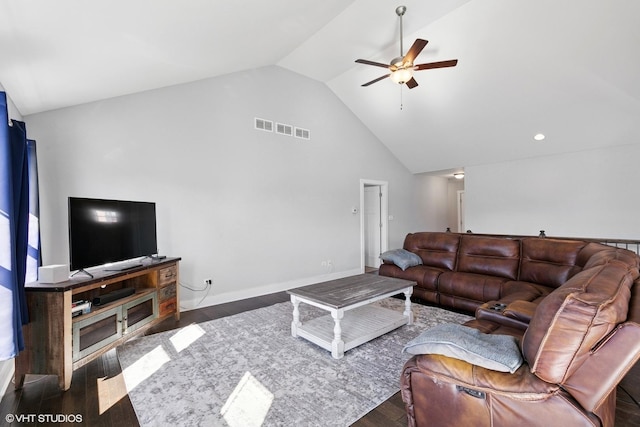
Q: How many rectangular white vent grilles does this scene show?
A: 3